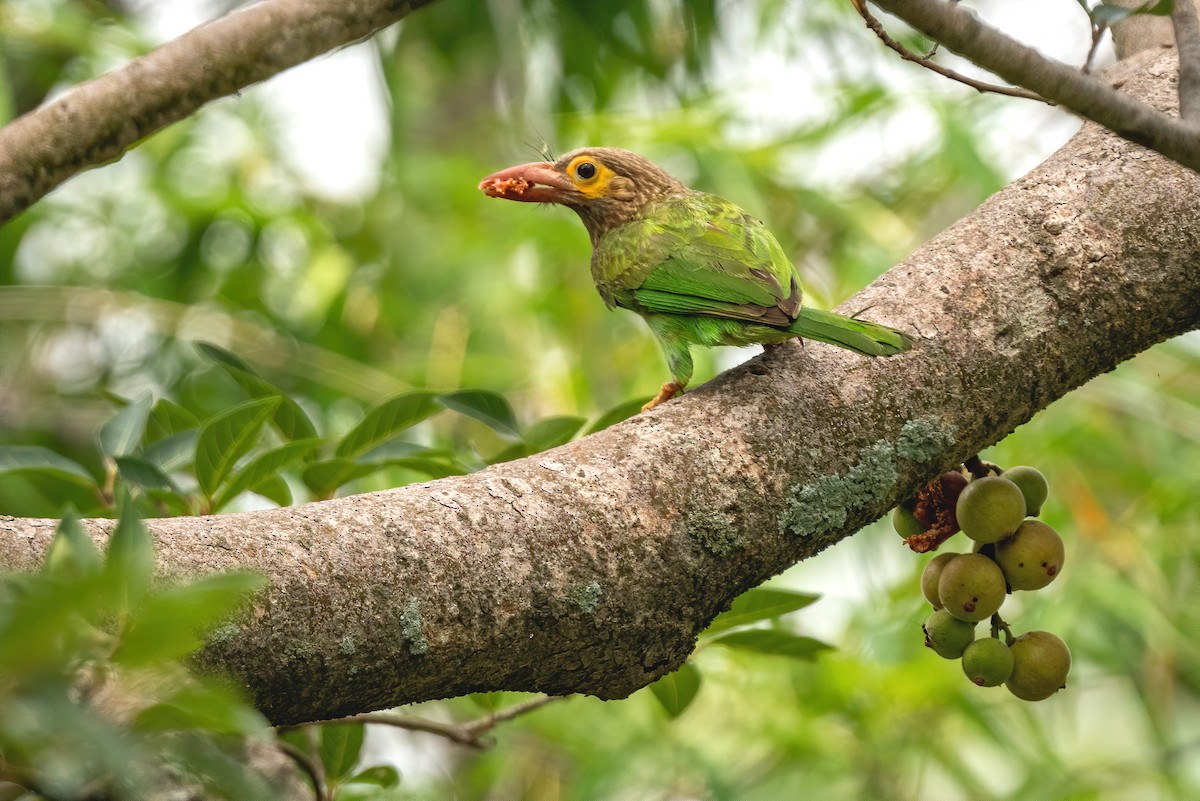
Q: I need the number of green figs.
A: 9